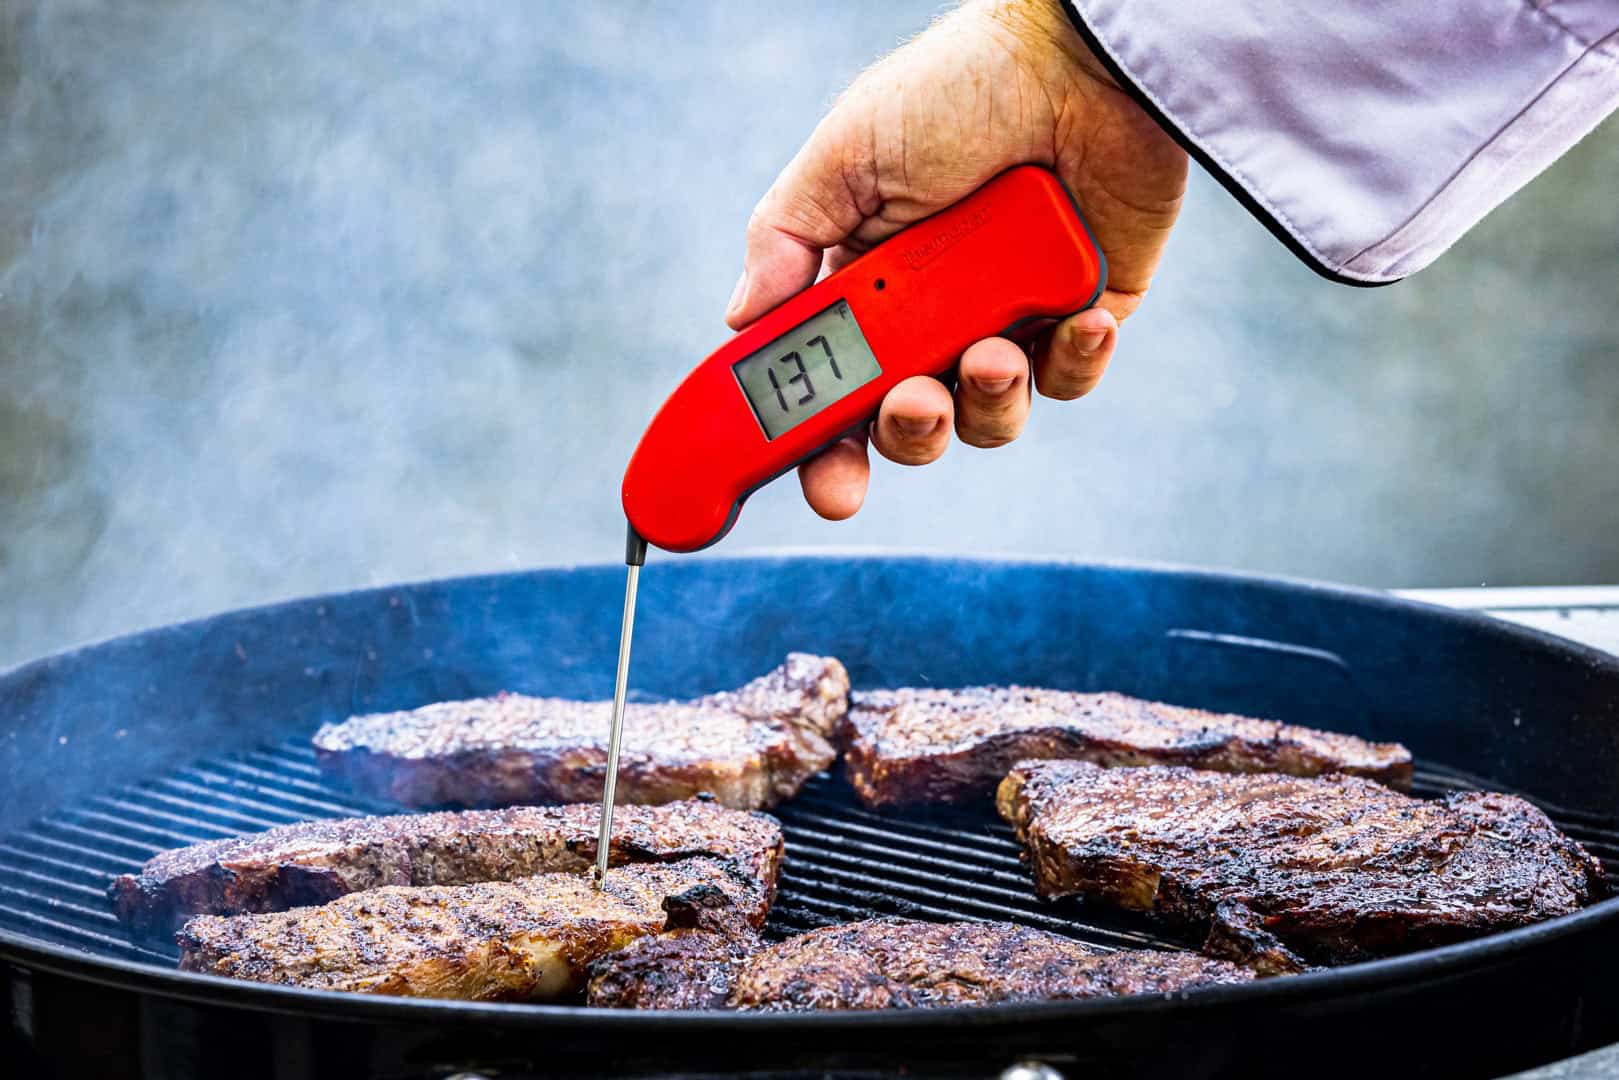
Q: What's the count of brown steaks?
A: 6